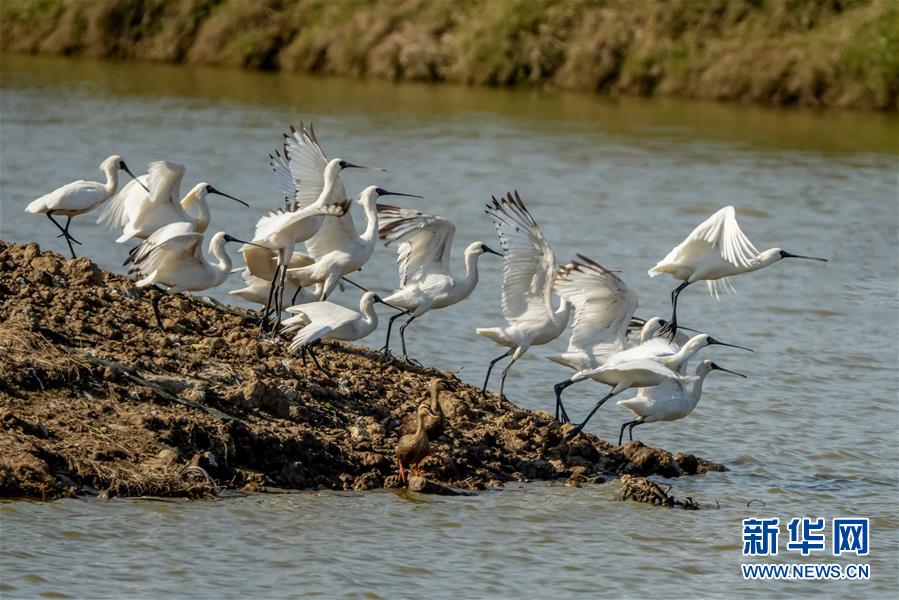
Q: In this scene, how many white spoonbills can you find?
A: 13